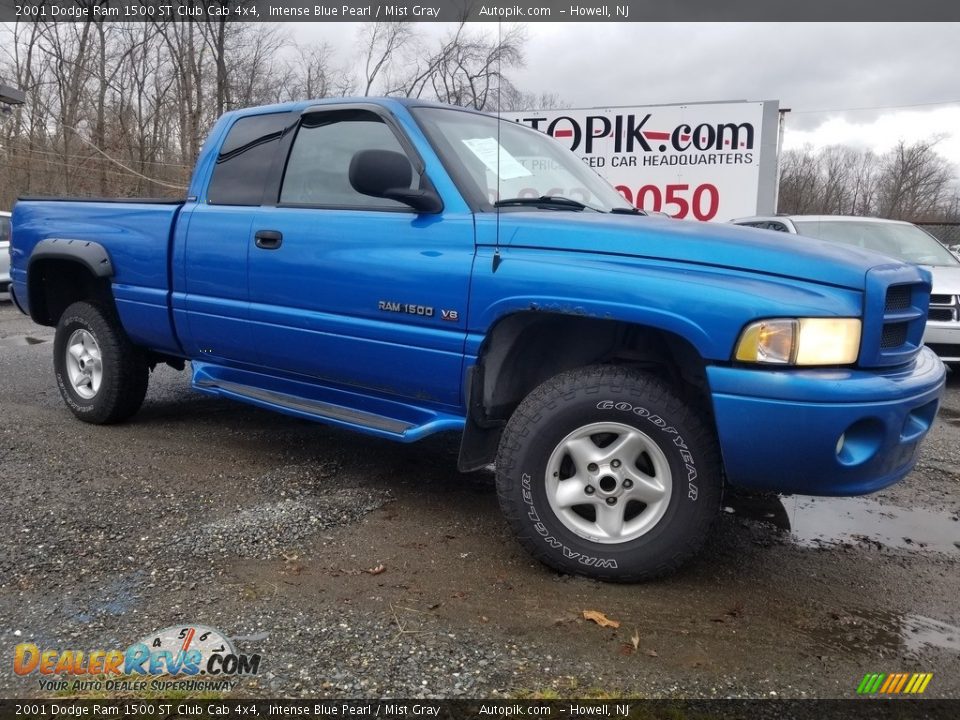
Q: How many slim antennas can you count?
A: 1